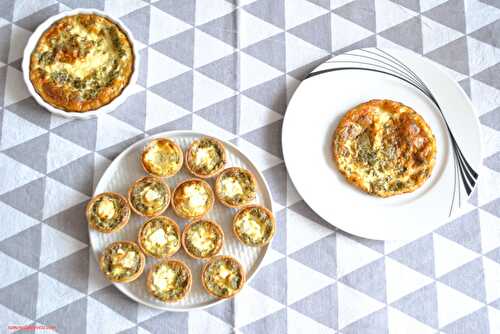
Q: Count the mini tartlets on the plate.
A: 12